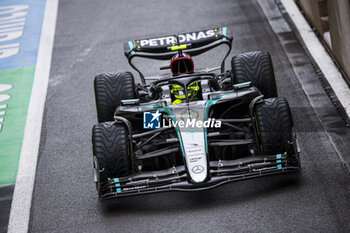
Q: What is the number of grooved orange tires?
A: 0